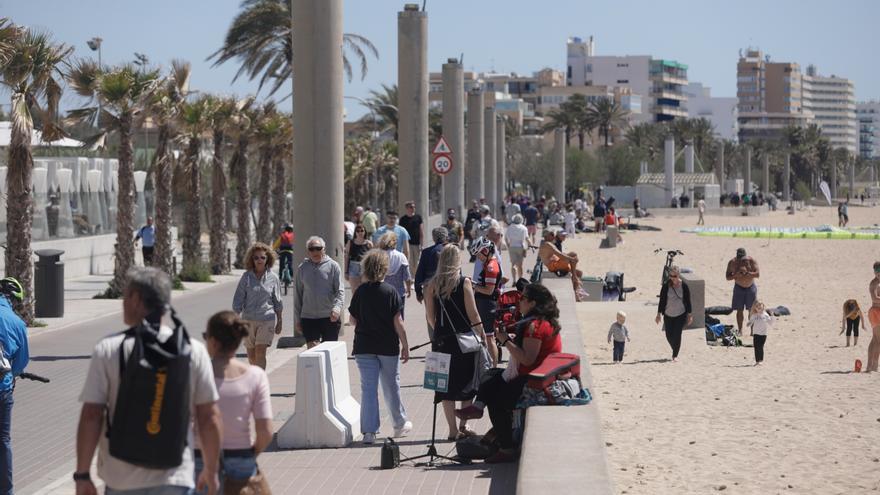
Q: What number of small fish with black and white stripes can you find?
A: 0